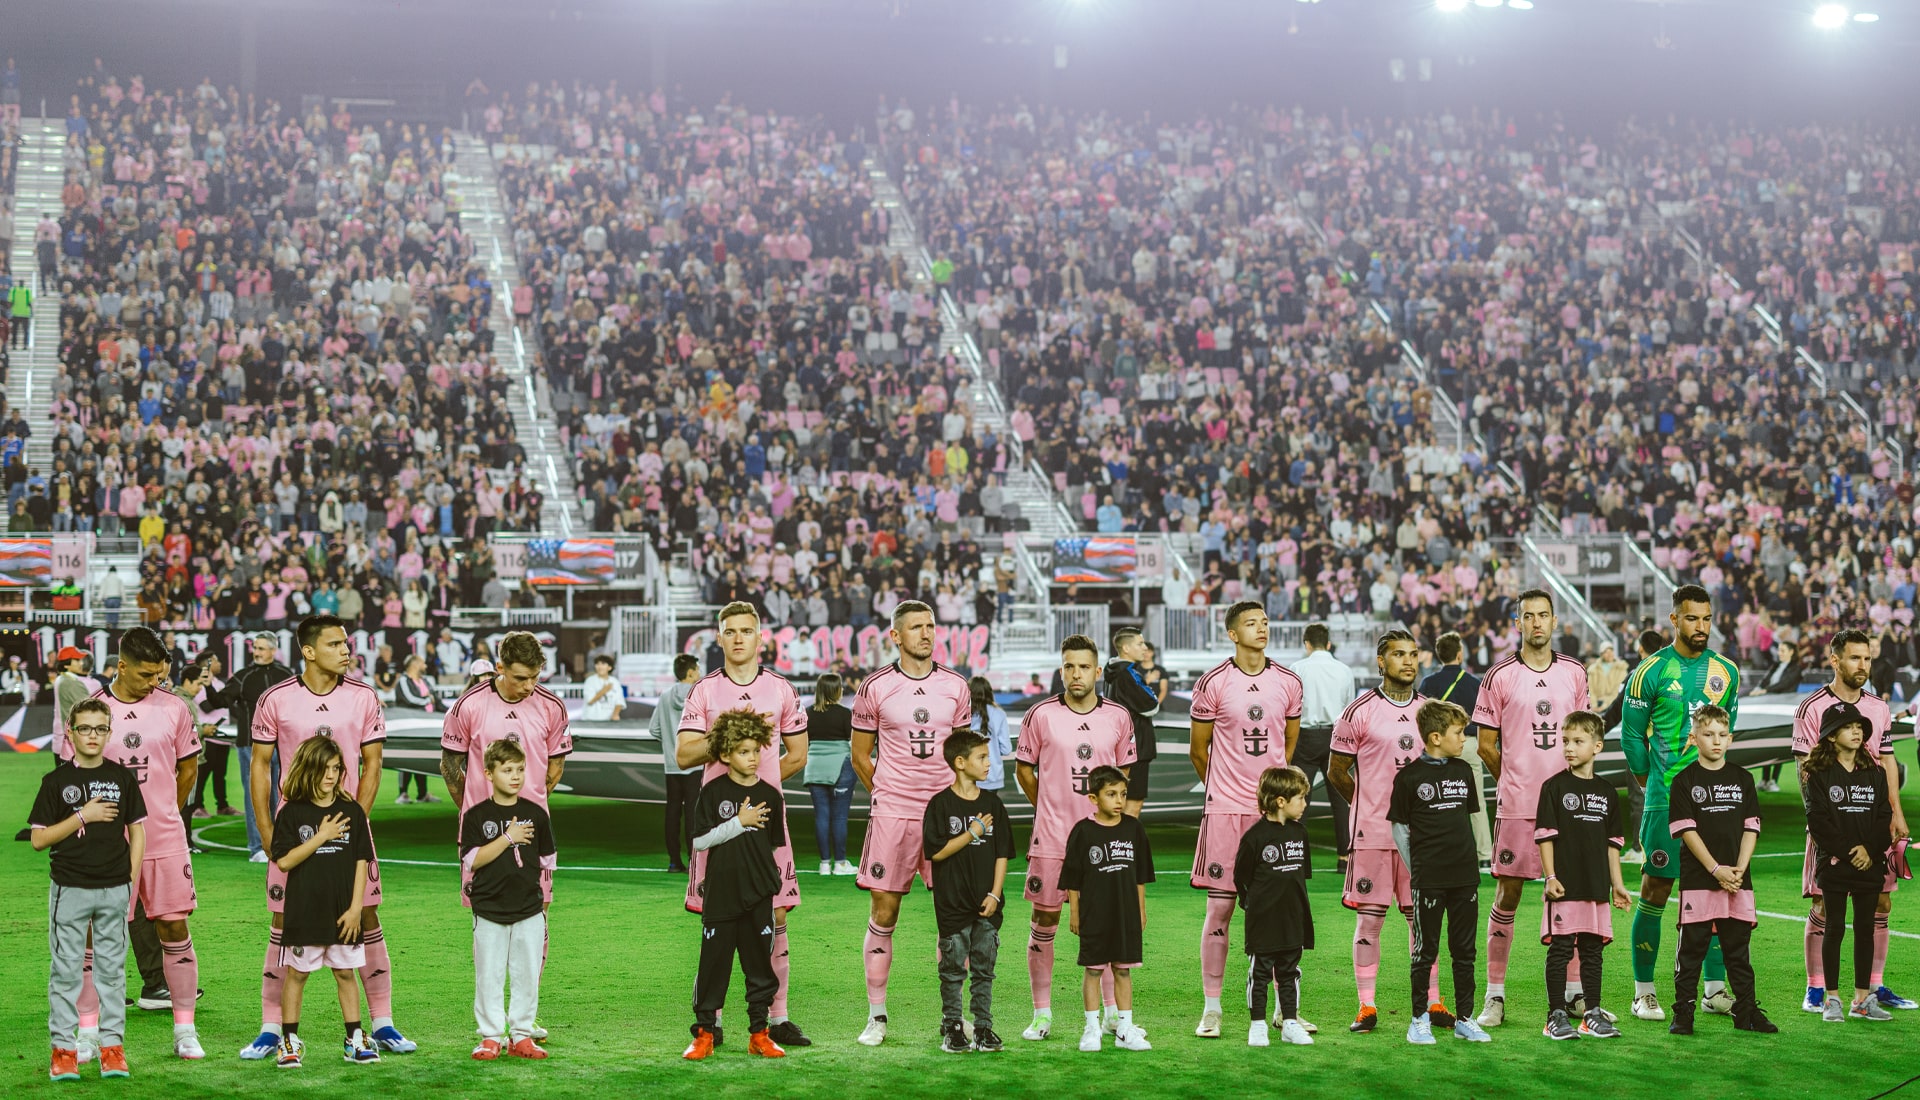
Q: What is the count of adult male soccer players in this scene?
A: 11